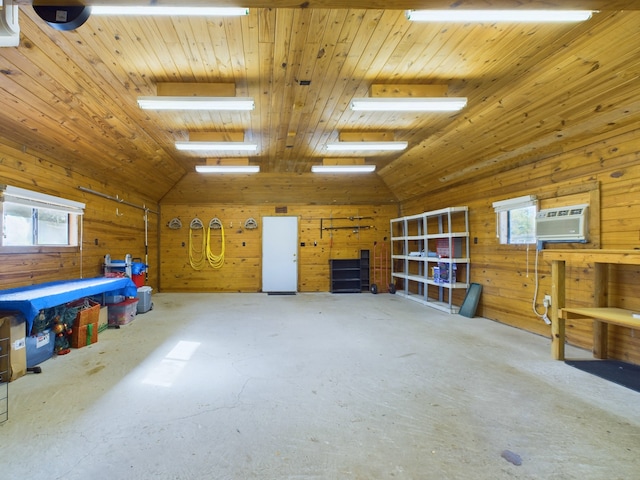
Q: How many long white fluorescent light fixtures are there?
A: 8